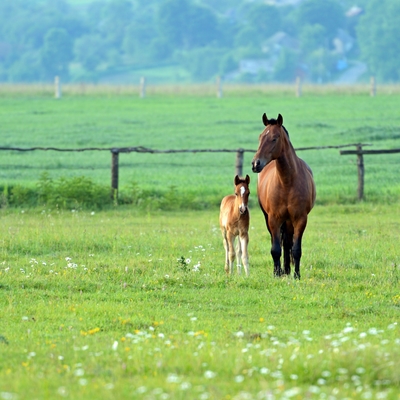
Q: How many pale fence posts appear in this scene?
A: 5